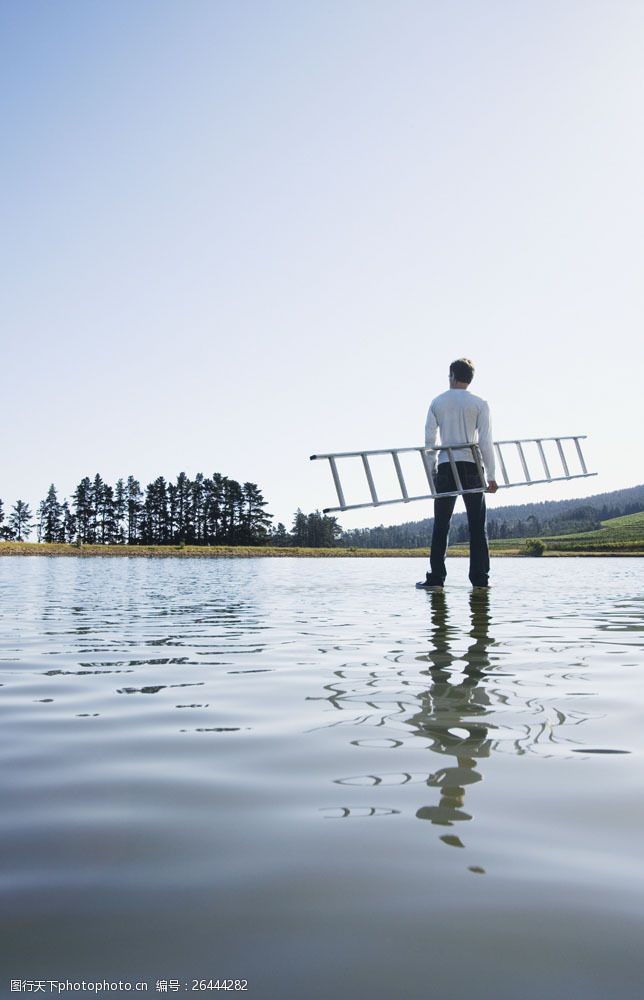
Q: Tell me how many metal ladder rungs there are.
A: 11